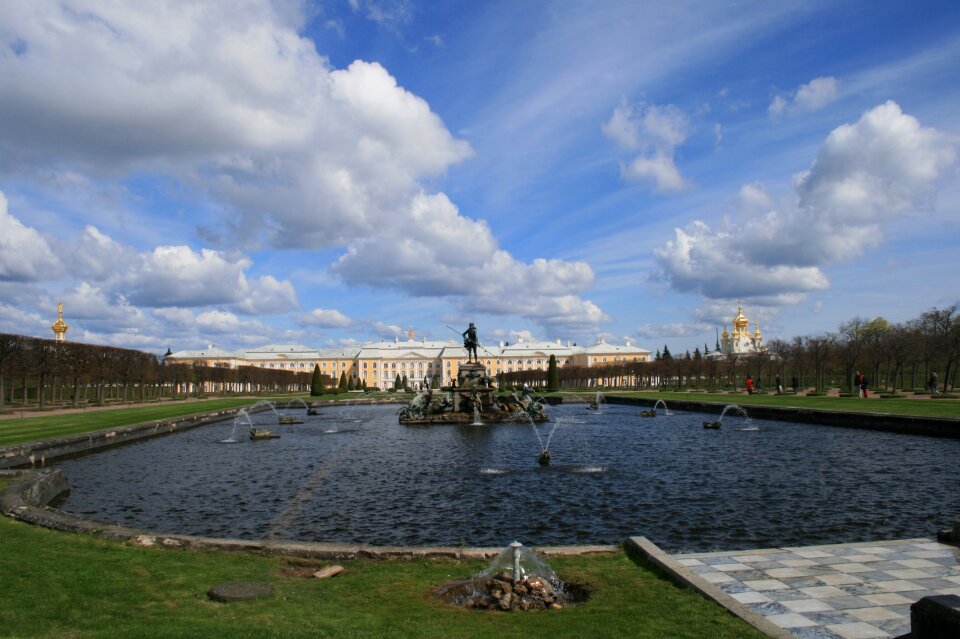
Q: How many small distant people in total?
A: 7